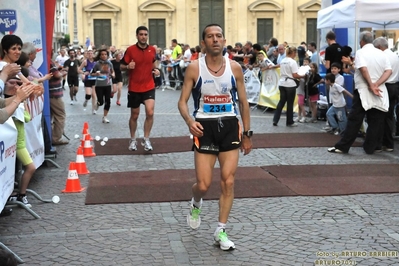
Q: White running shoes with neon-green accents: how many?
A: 2